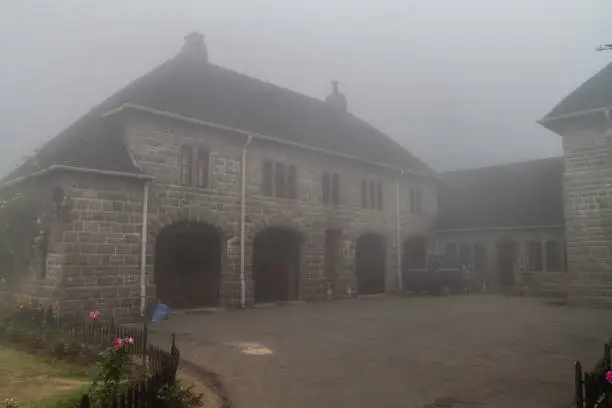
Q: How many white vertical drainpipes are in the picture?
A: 3